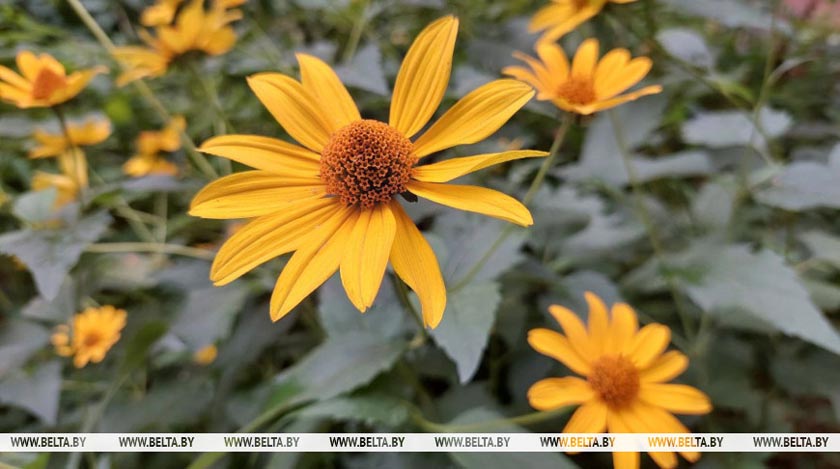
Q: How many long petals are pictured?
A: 12